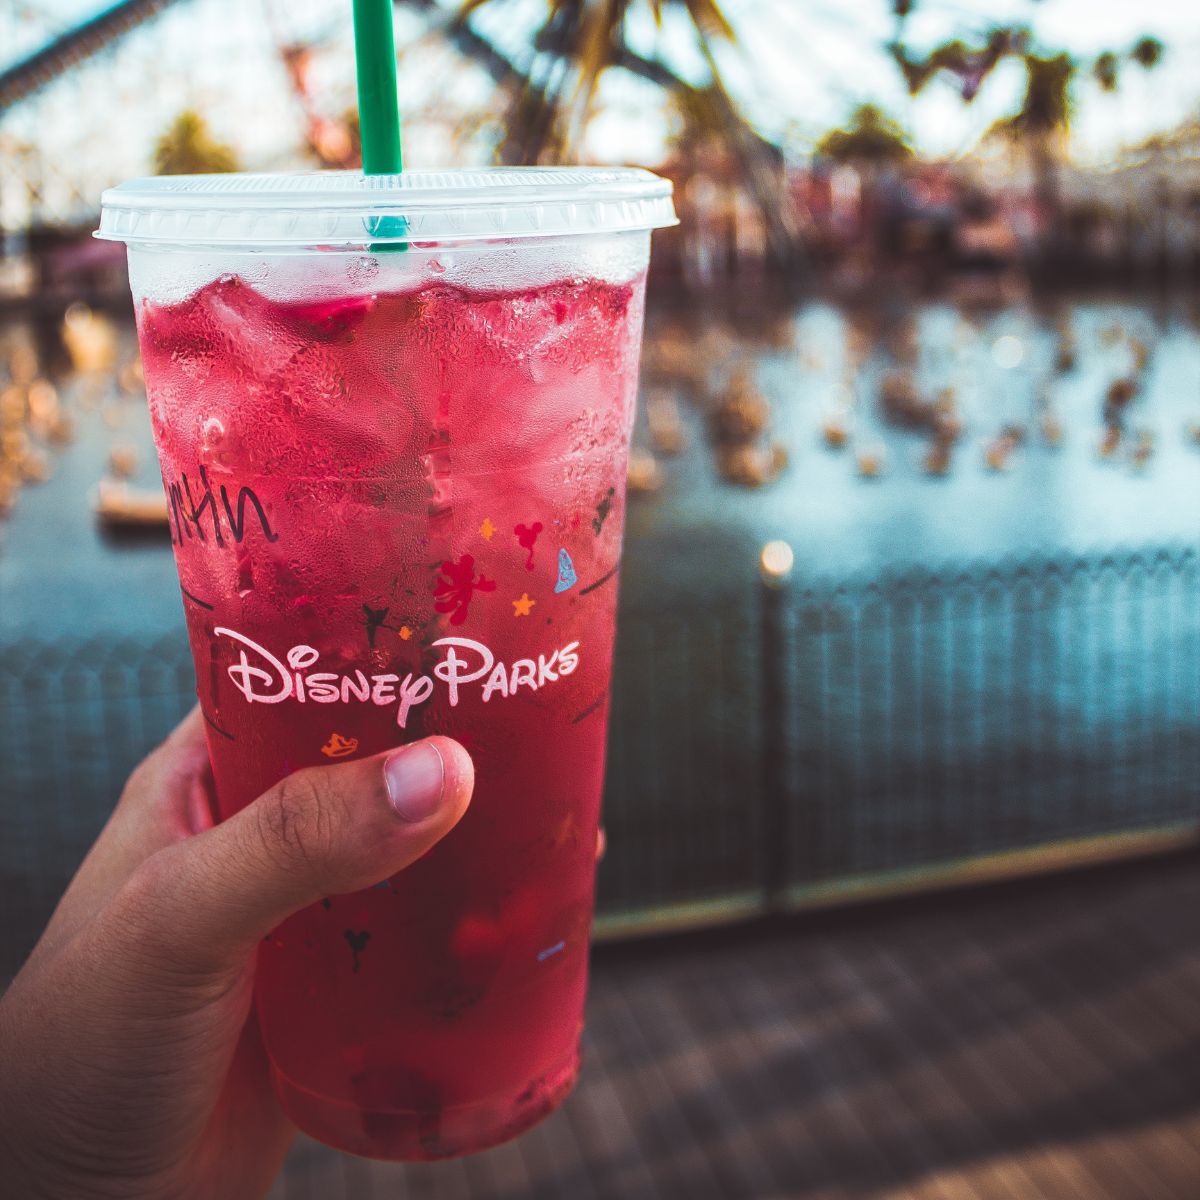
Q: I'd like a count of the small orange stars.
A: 3